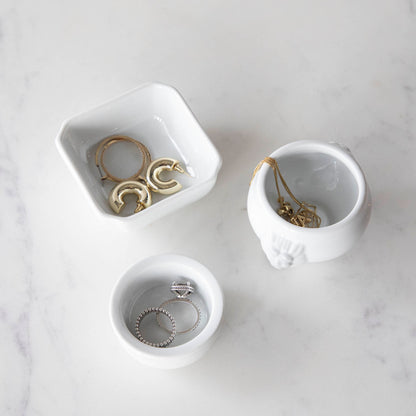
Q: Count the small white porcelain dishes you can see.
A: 3